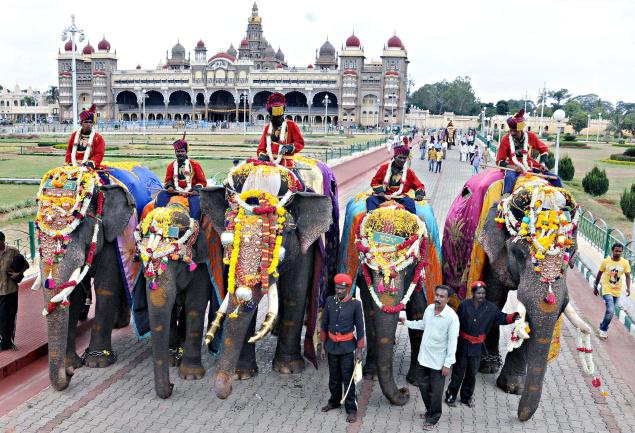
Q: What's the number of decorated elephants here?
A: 5